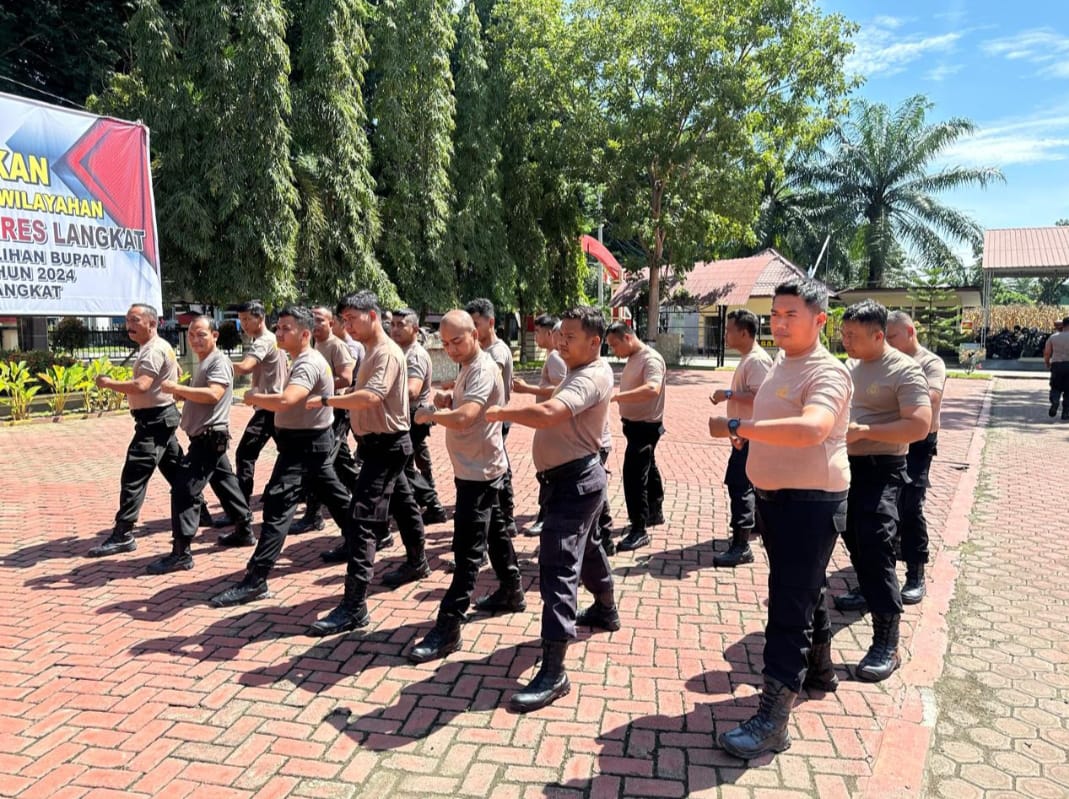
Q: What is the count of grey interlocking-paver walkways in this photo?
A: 1